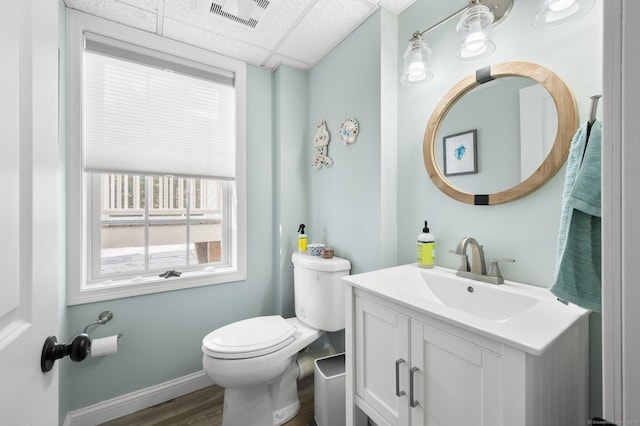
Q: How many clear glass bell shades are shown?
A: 3